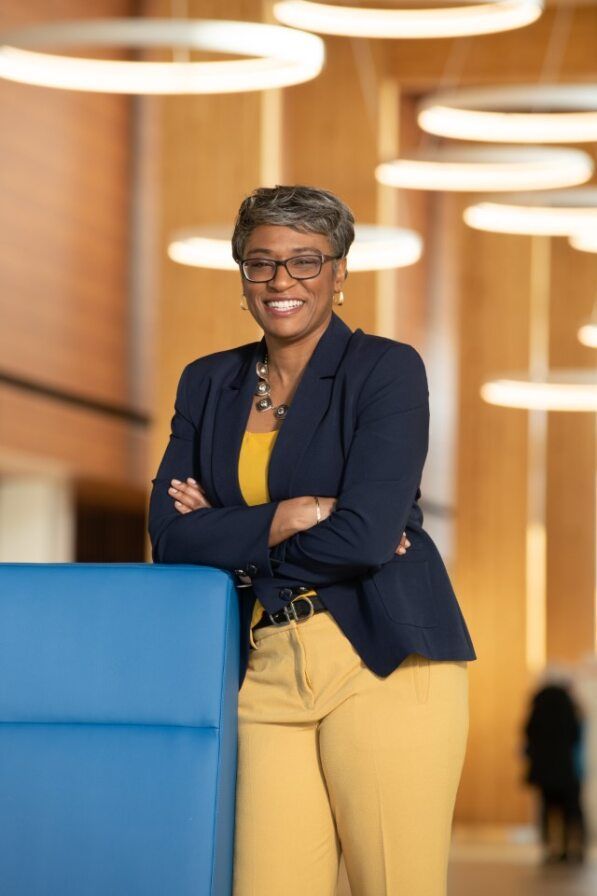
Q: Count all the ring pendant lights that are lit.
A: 9